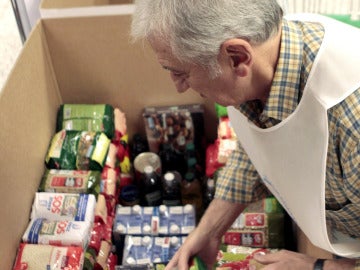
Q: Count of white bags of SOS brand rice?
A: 2